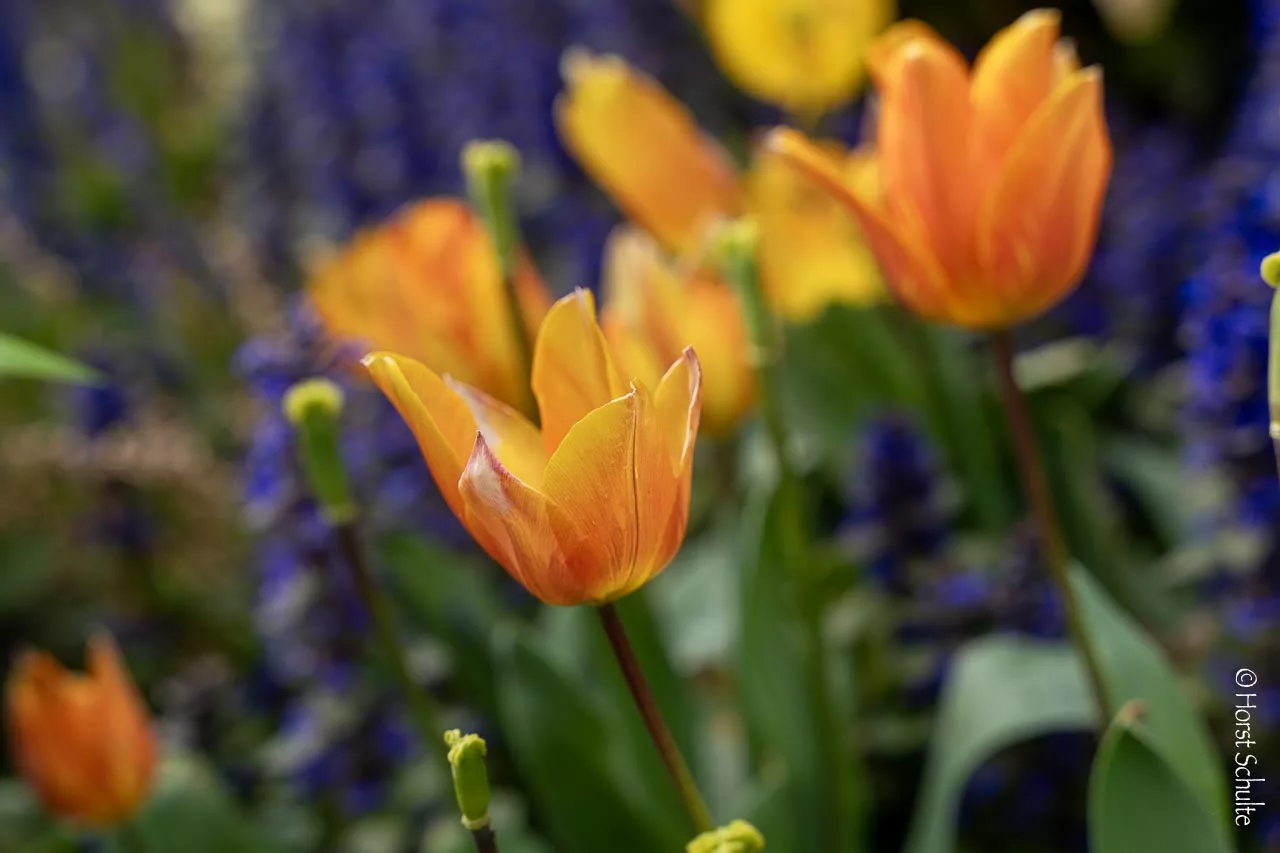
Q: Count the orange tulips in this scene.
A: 6